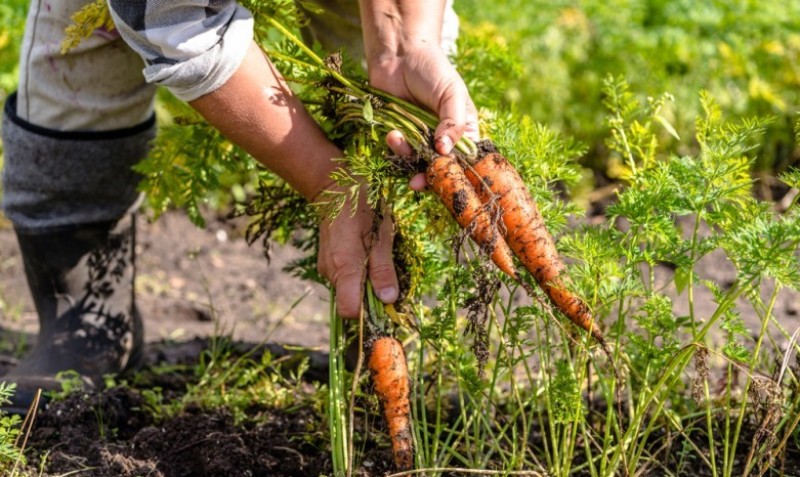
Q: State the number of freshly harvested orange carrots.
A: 3